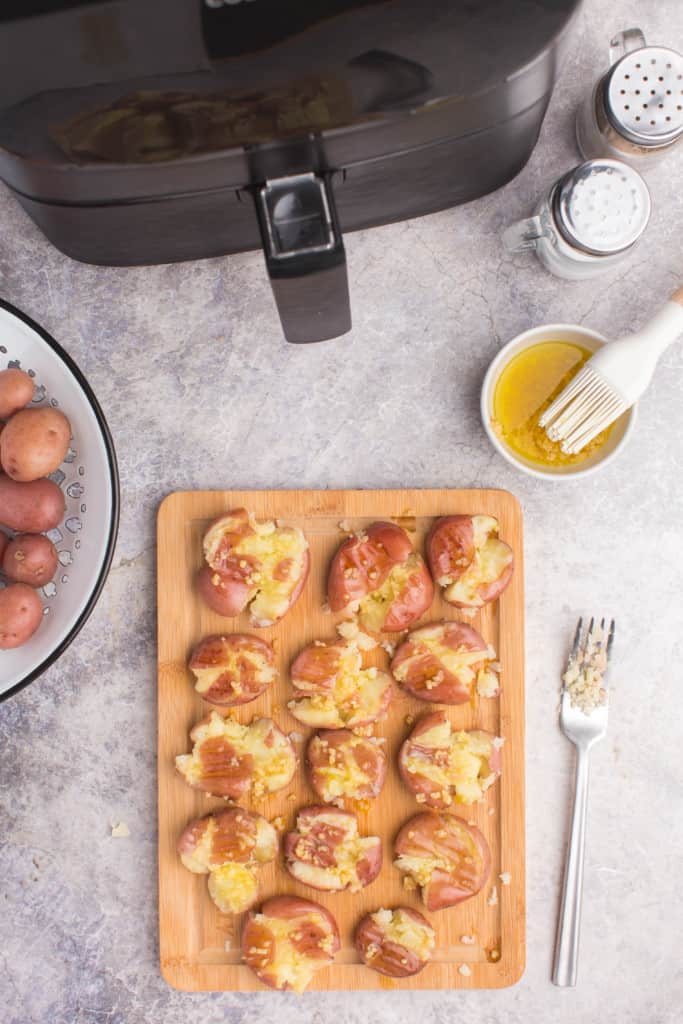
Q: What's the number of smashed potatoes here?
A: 14